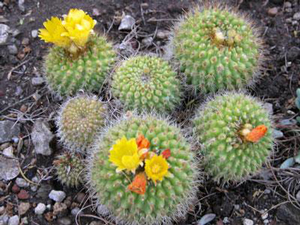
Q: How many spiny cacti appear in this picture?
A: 7